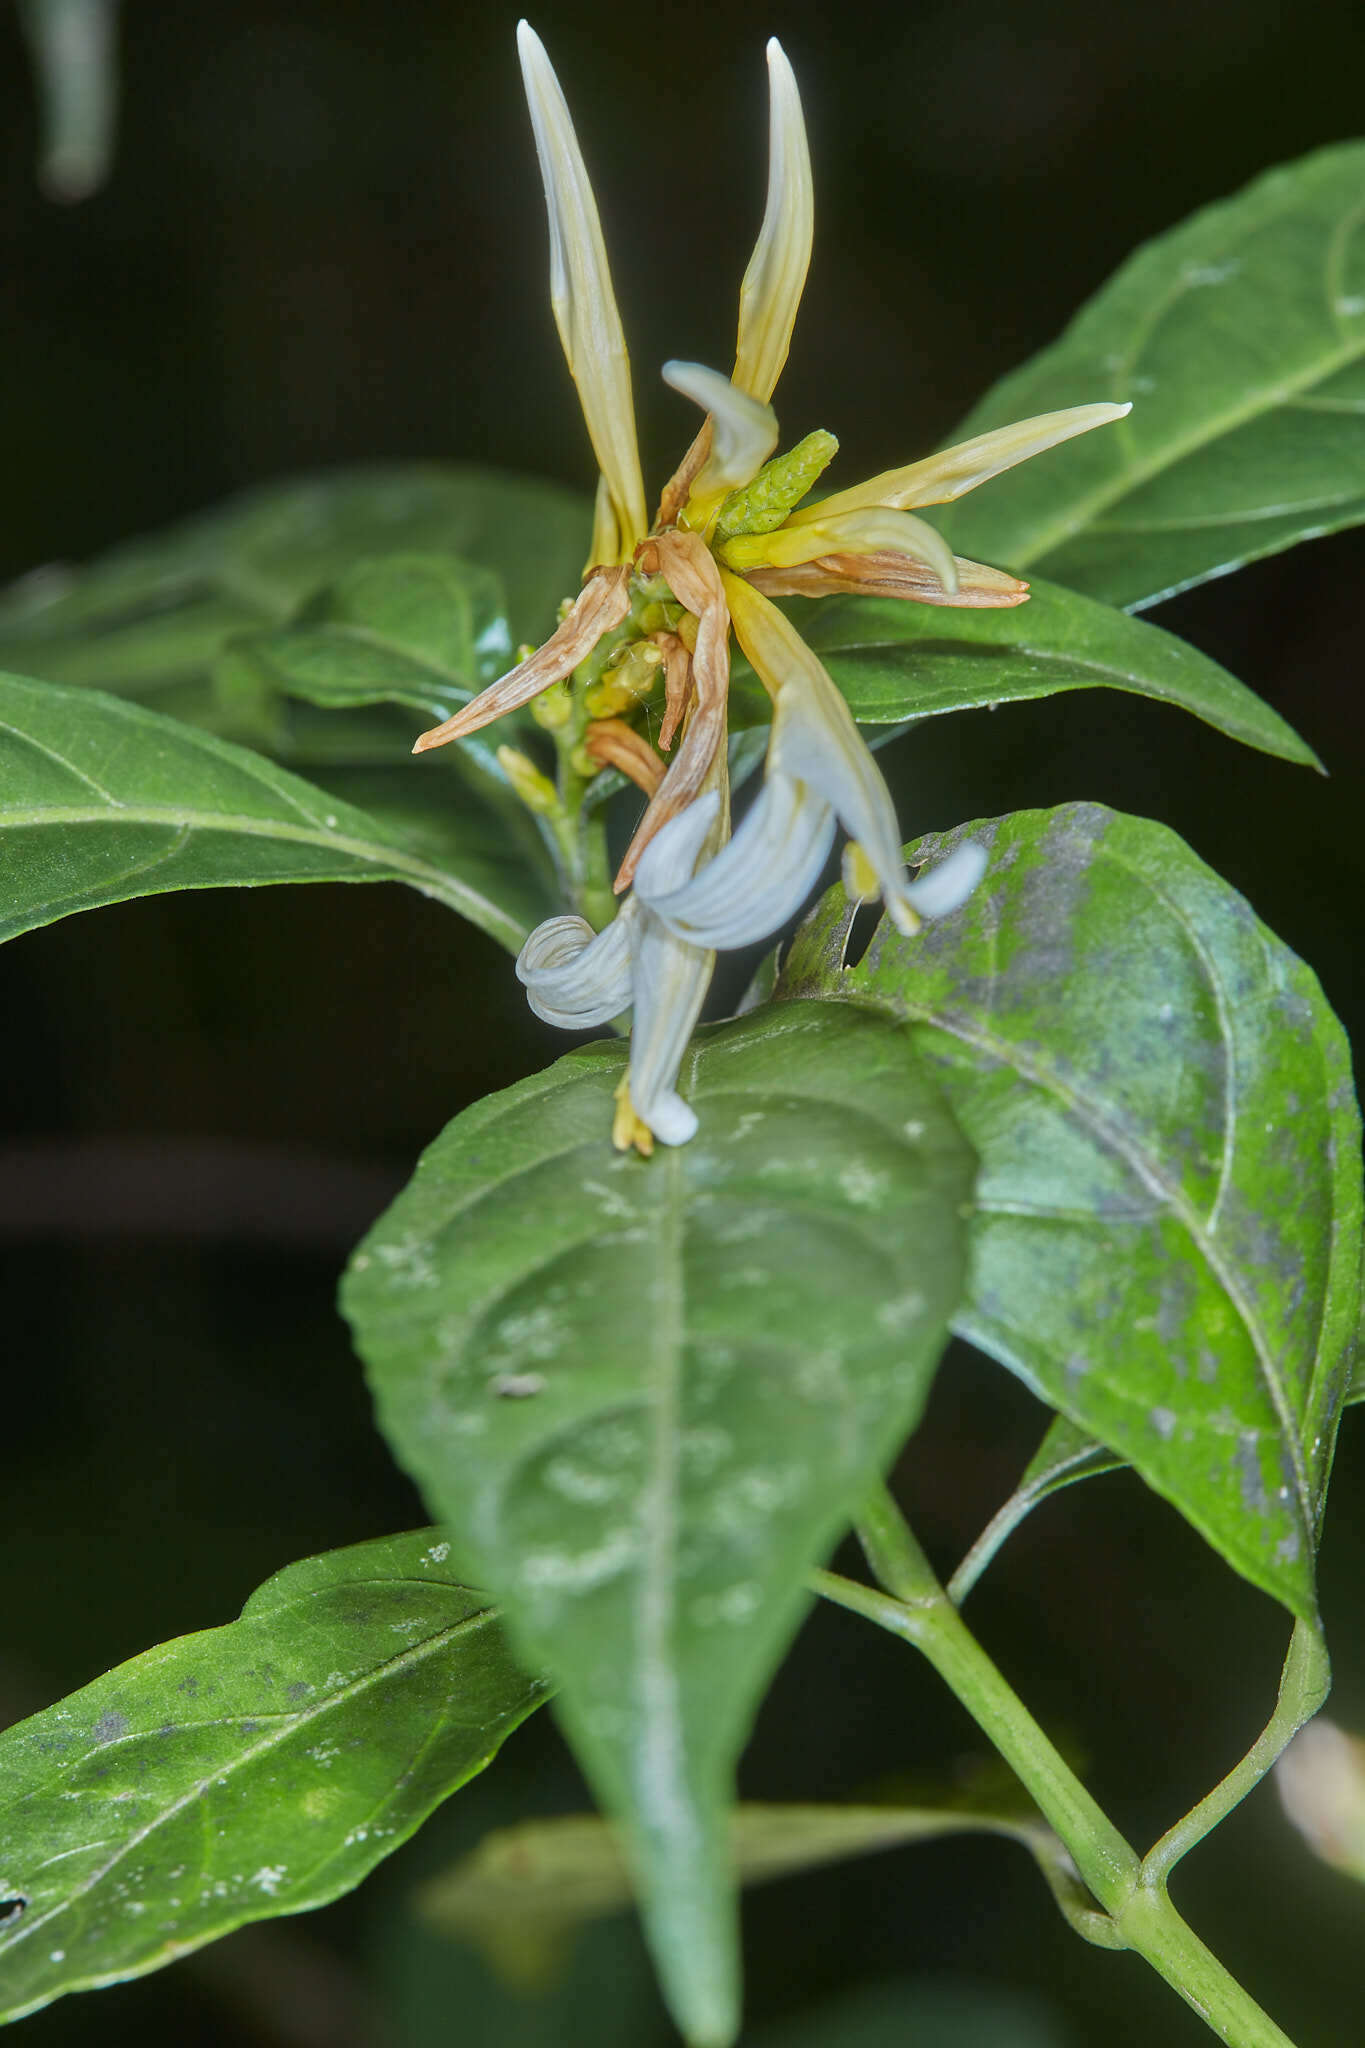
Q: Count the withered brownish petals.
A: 6